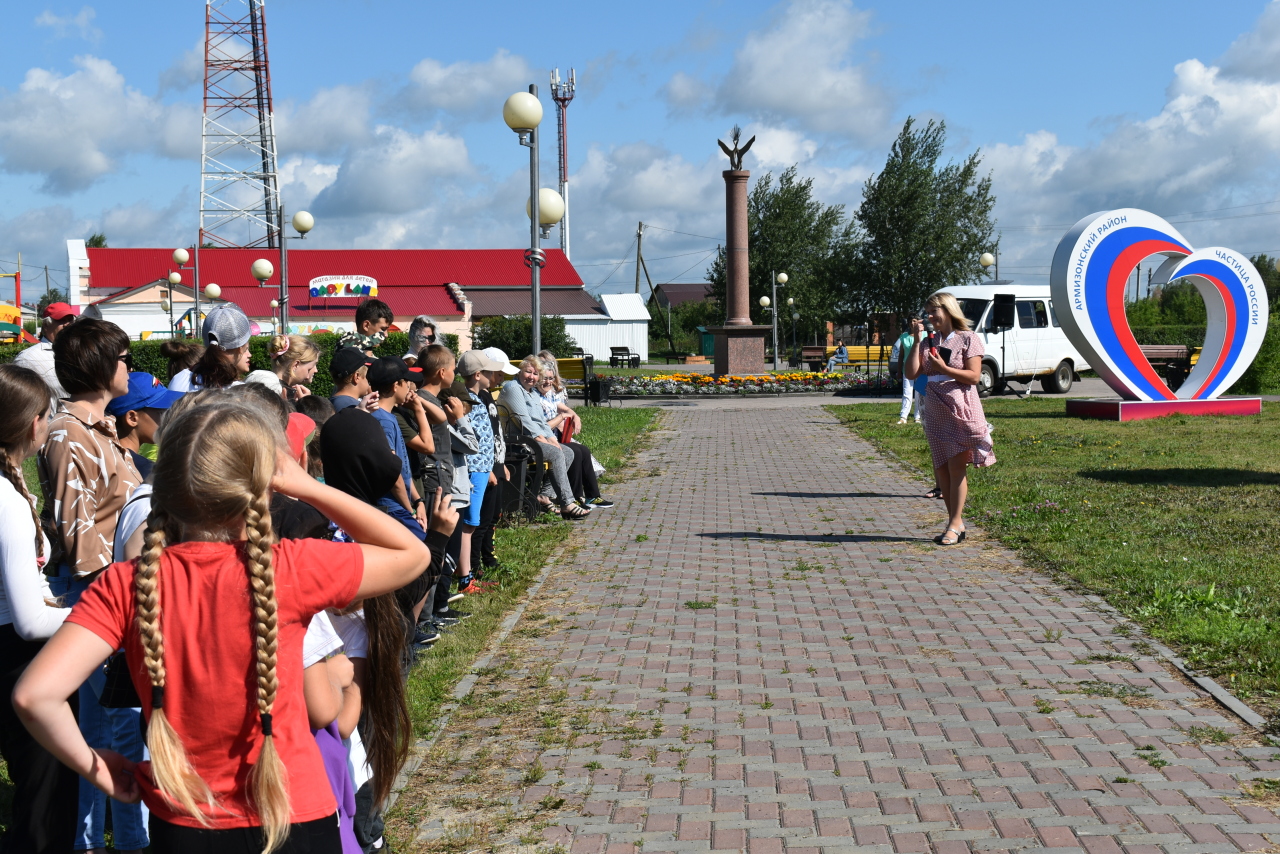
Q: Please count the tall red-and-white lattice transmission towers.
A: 1